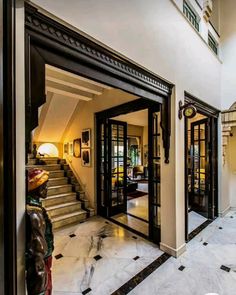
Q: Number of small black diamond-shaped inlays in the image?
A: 14